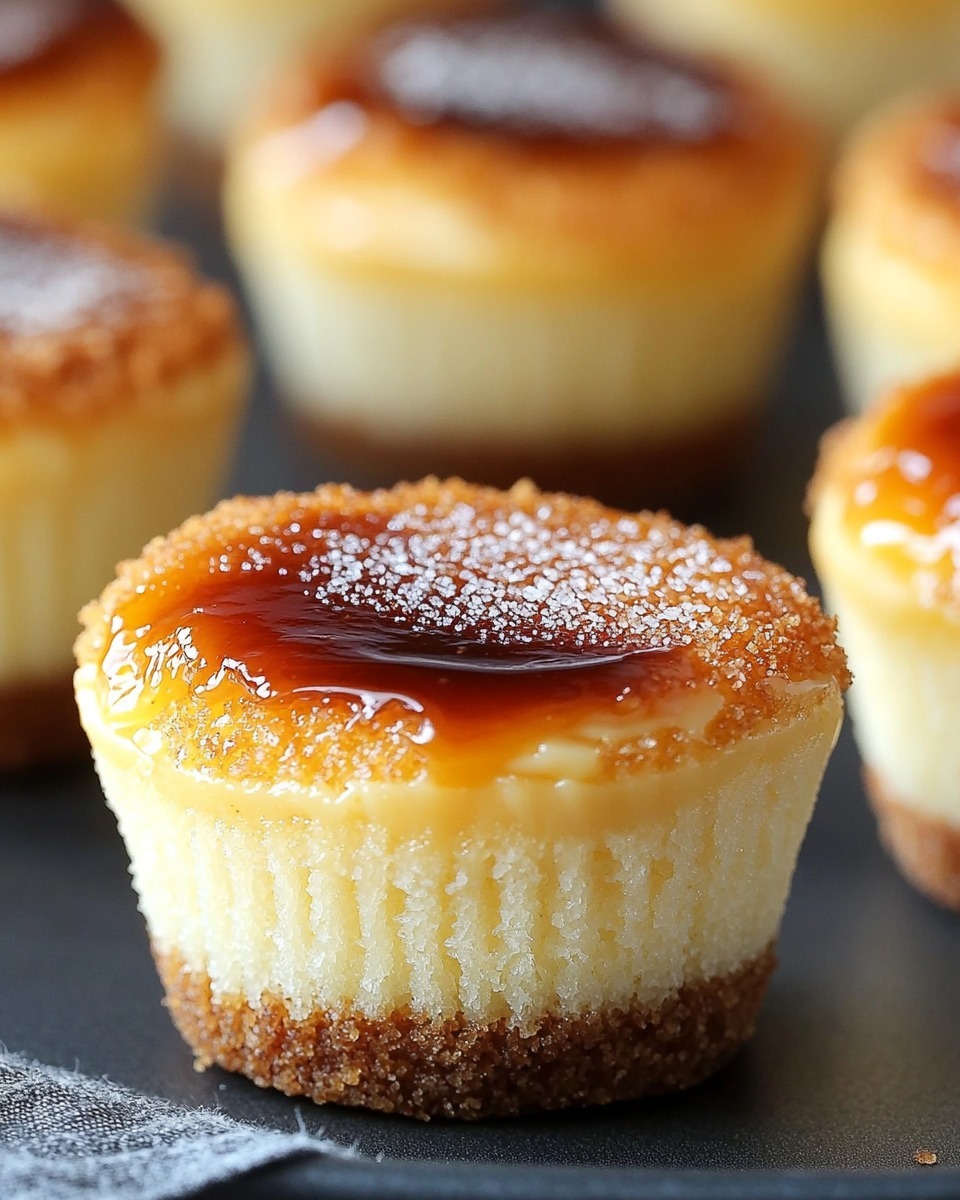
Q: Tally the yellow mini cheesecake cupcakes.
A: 8